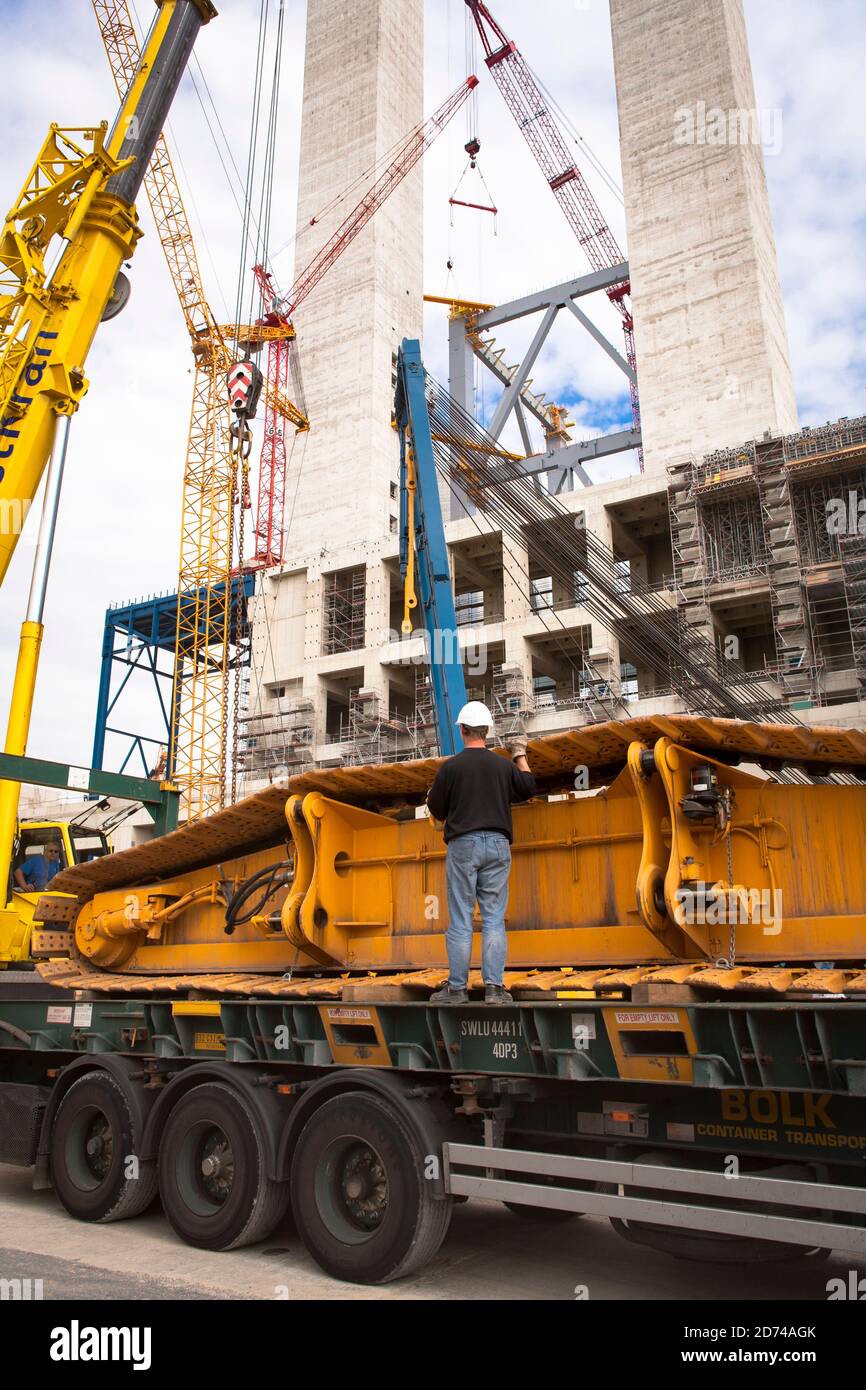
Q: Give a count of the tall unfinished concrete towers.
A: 2